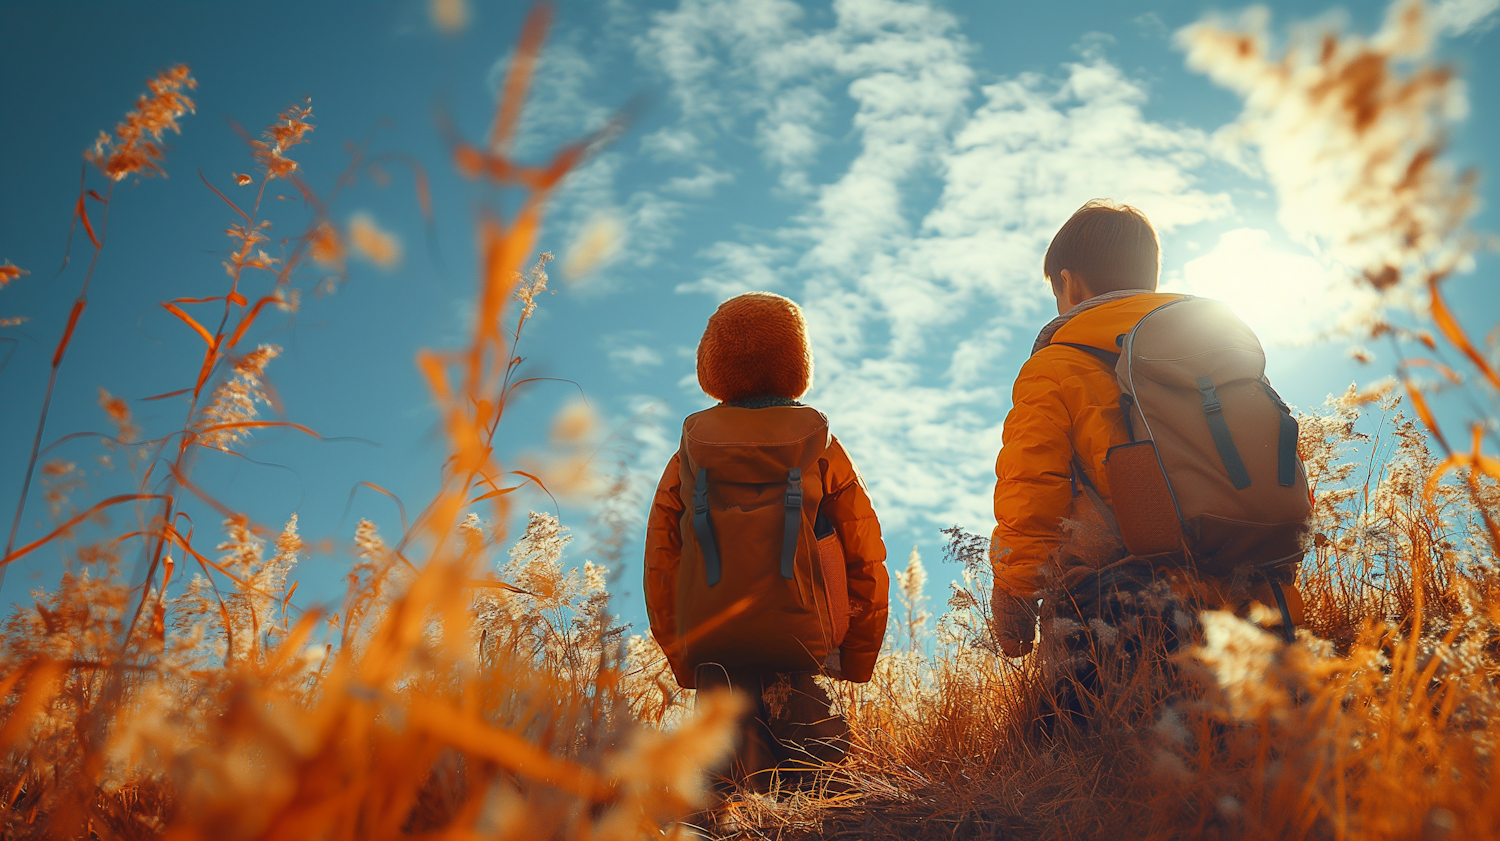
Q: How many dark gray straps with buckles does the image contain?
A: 4